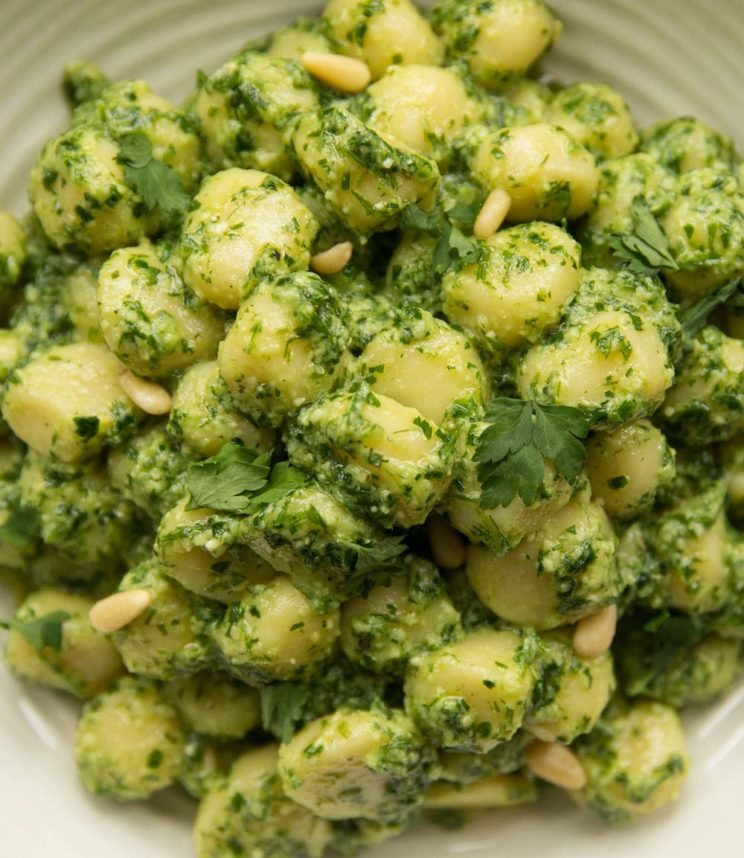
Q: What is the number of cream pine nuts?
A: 8